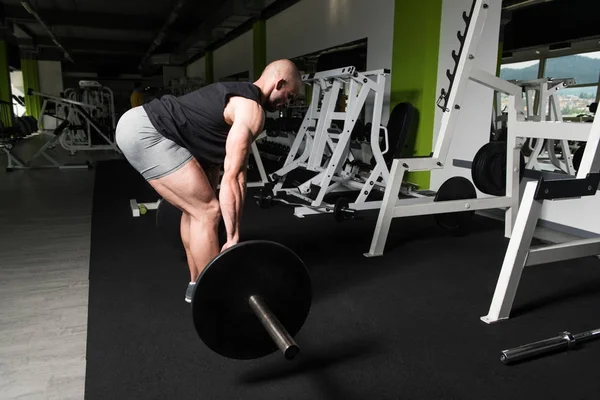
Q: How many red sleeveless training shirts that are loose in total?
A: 0